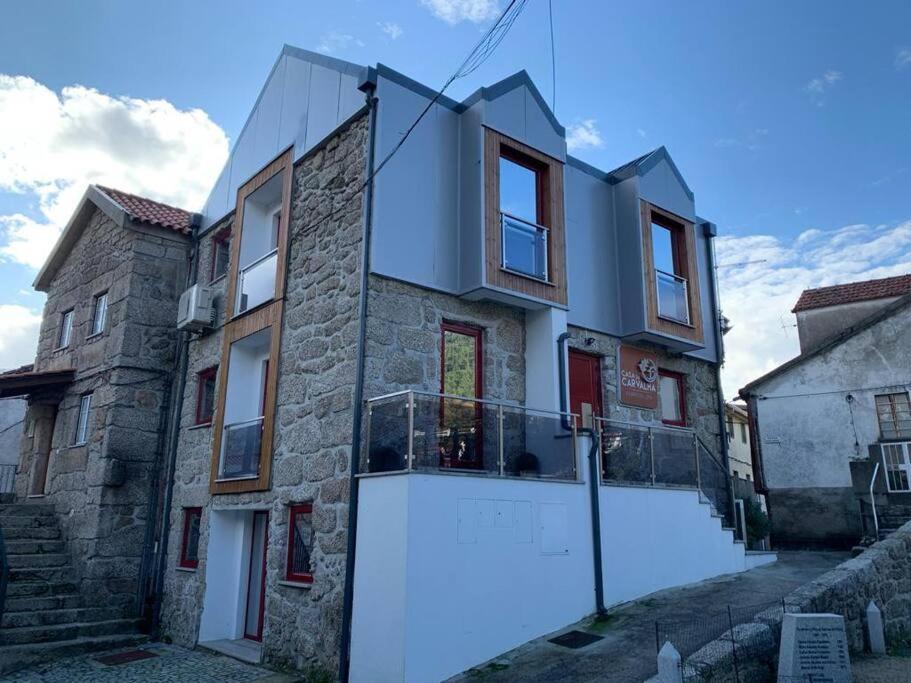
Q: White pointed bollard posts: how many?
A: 2